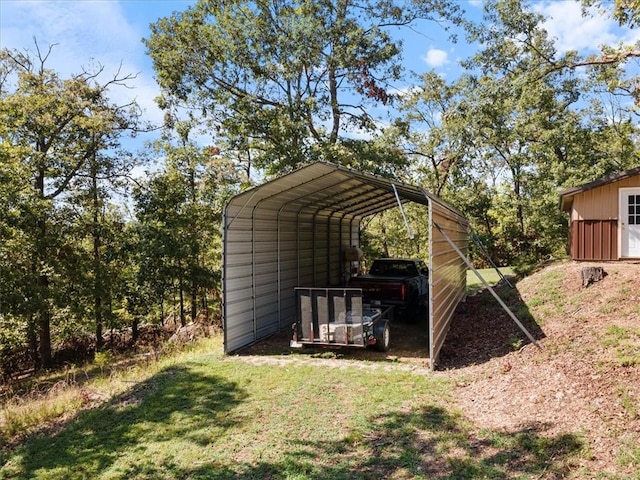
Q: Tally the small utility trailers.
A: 1